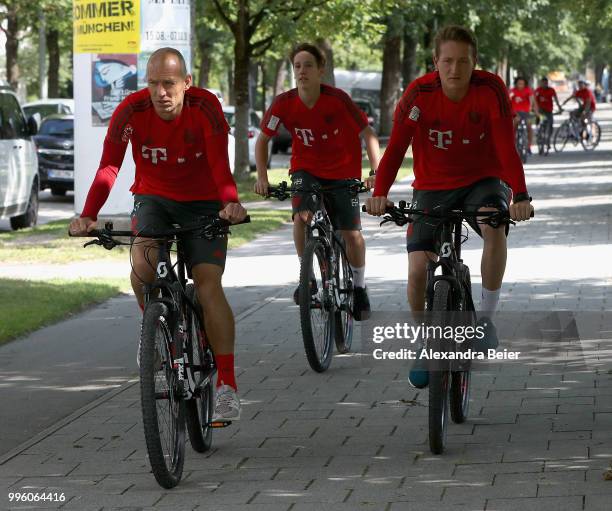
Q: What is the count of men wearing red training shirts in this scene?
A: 6